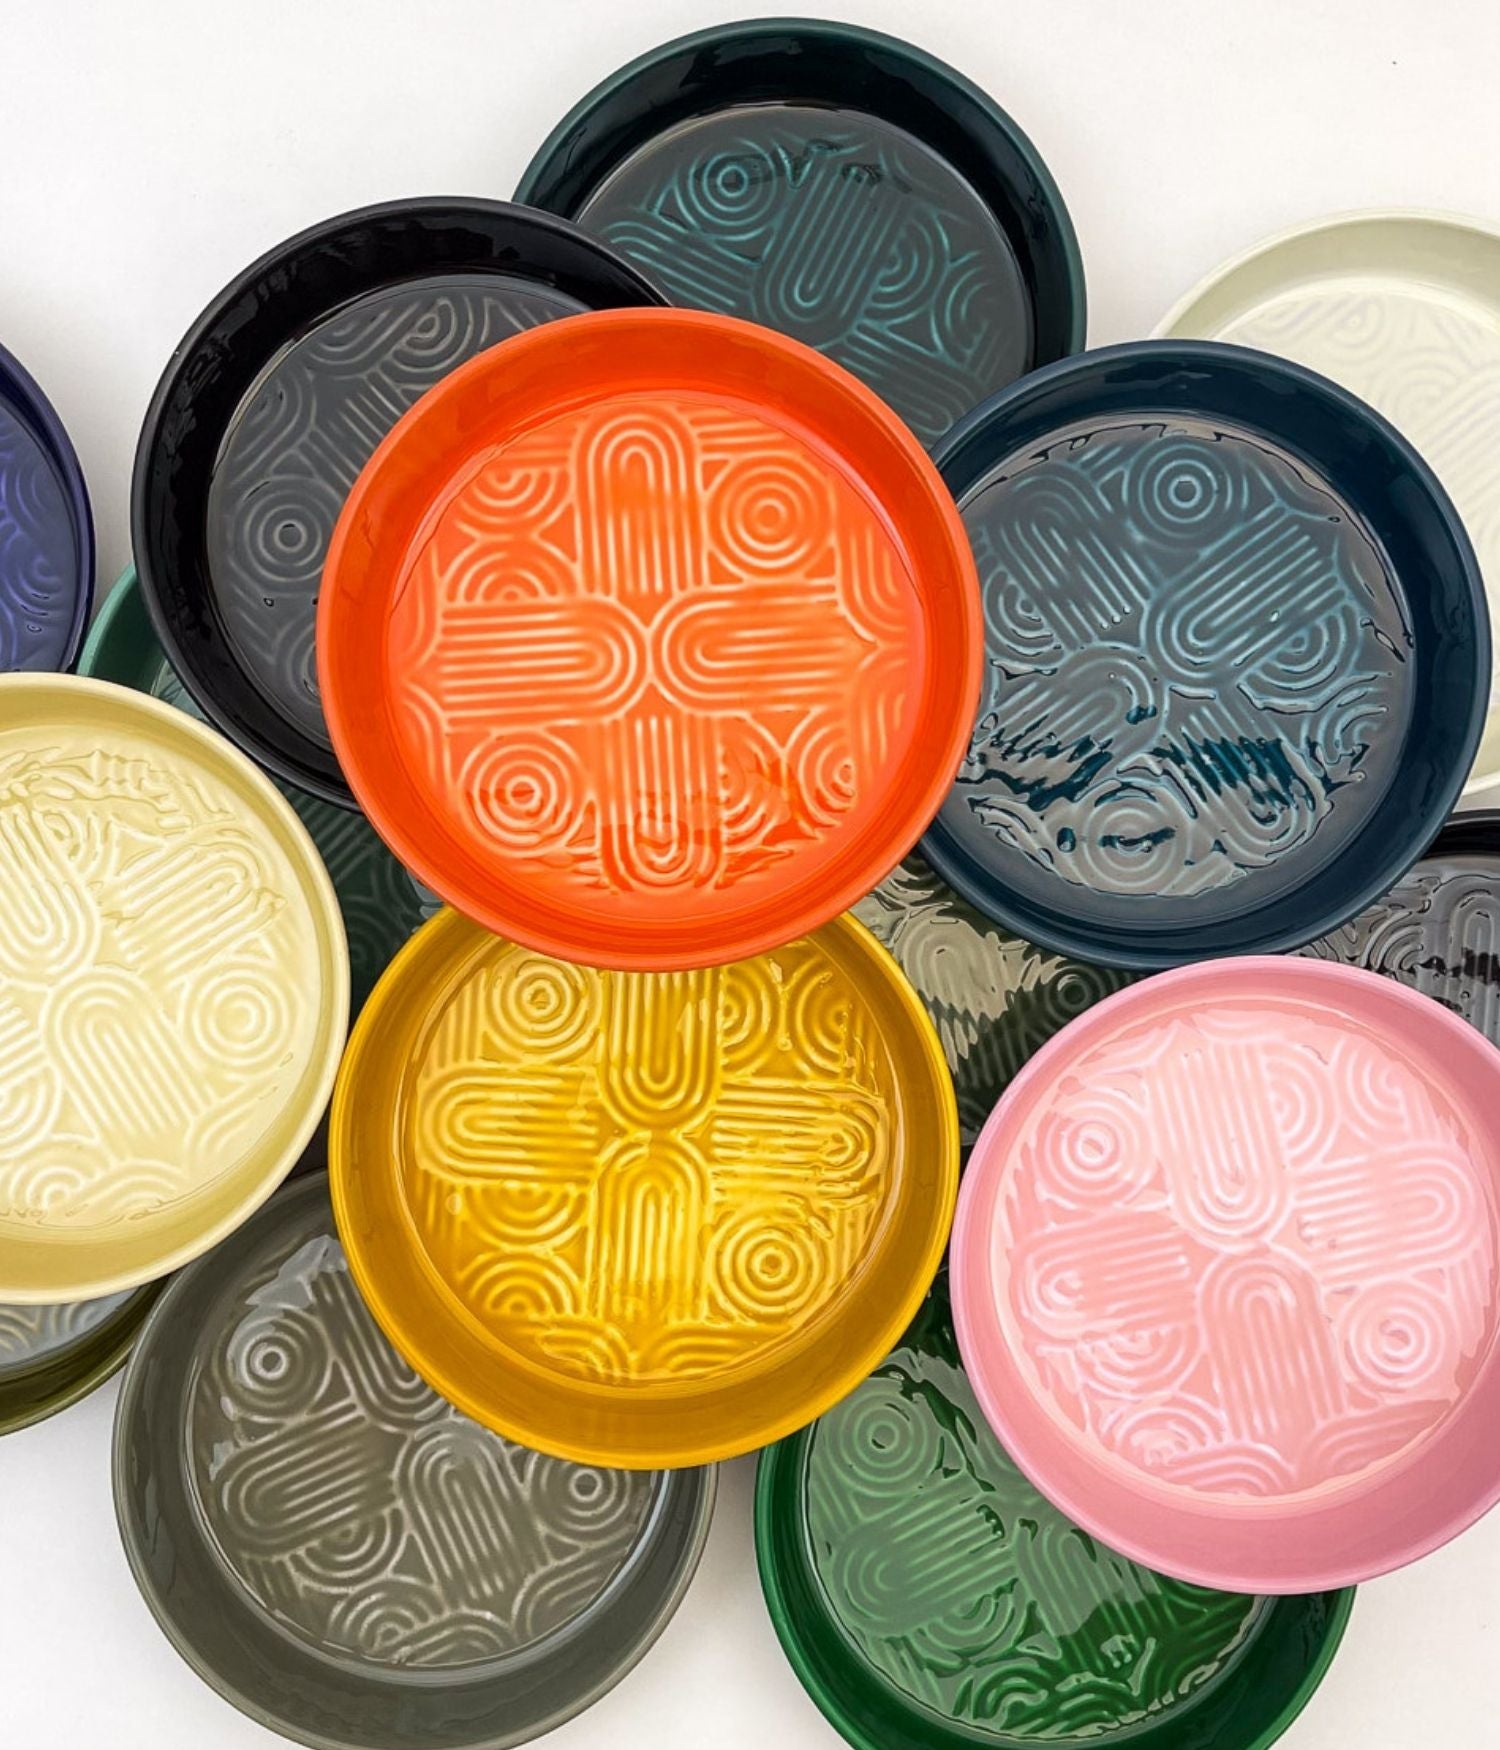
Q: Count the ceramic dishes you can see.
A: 15